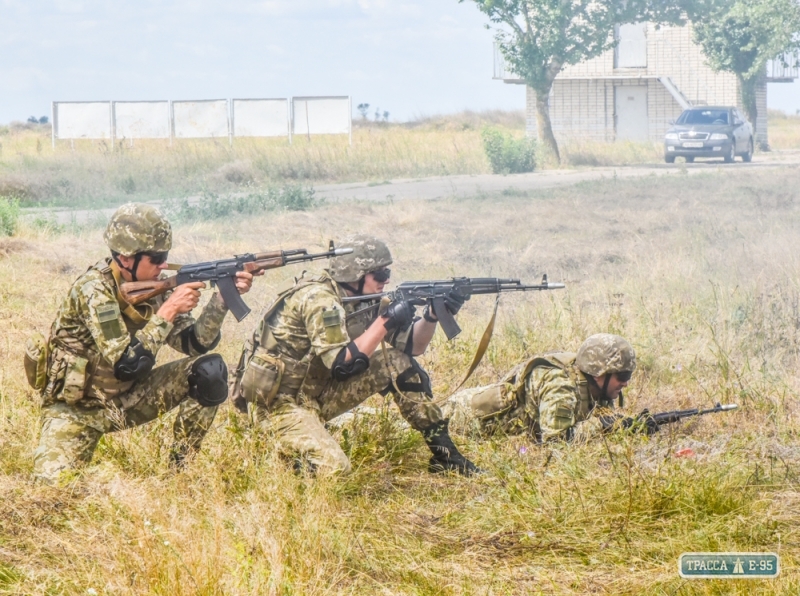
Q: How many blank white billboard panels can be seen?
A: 5